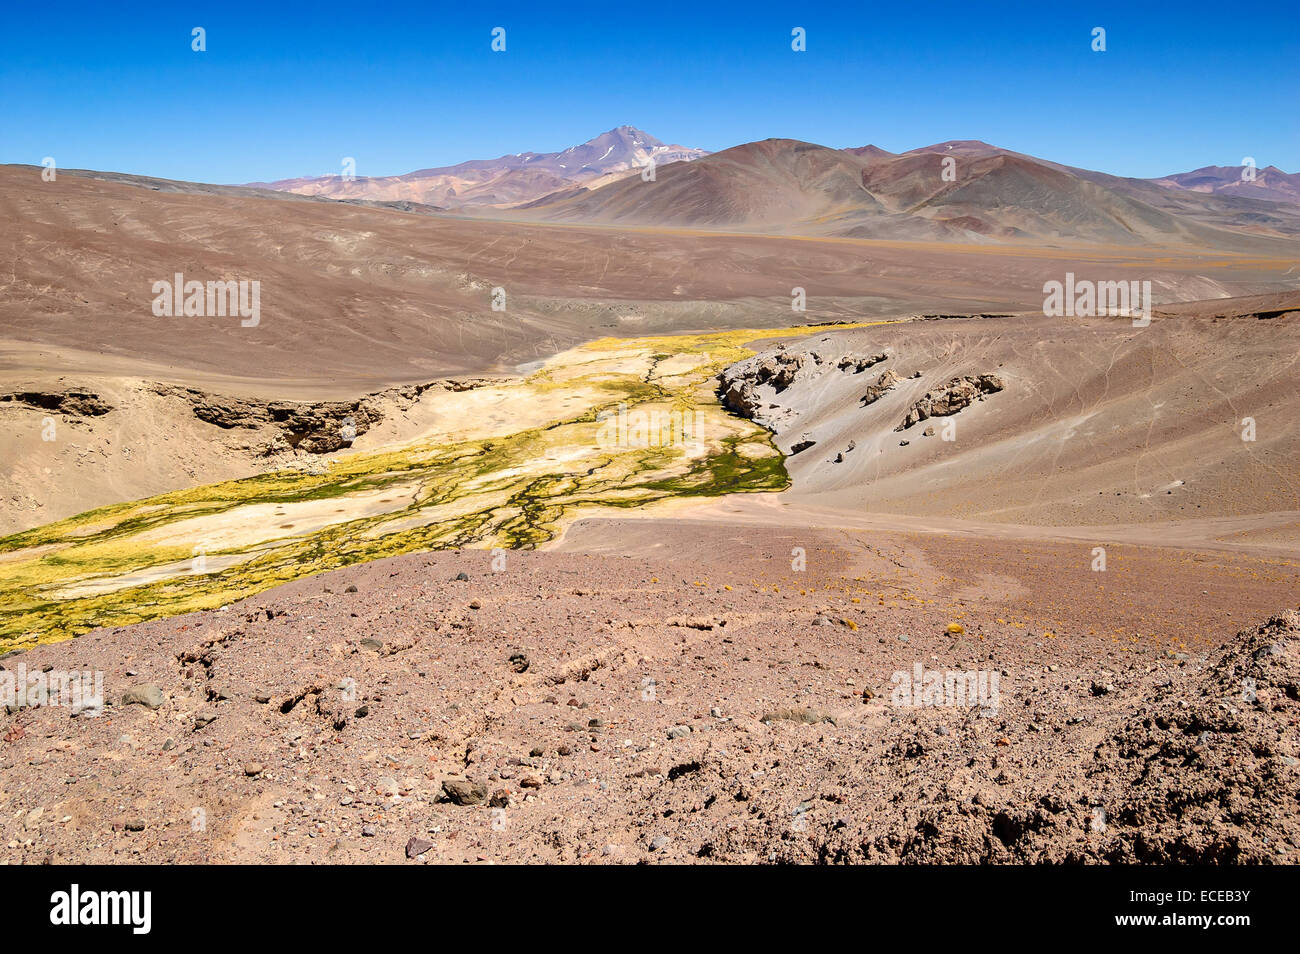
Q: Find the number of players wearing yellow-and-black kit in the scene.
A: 0